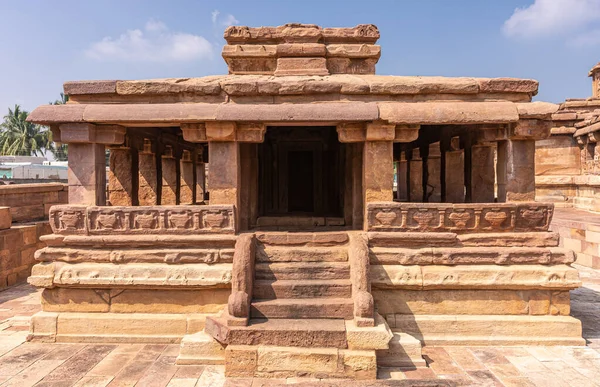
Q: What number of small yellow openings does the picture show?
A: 0